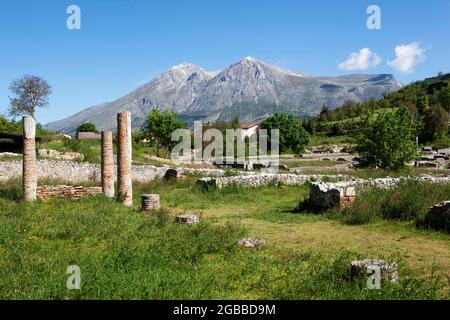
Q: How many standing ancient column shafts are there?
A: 3